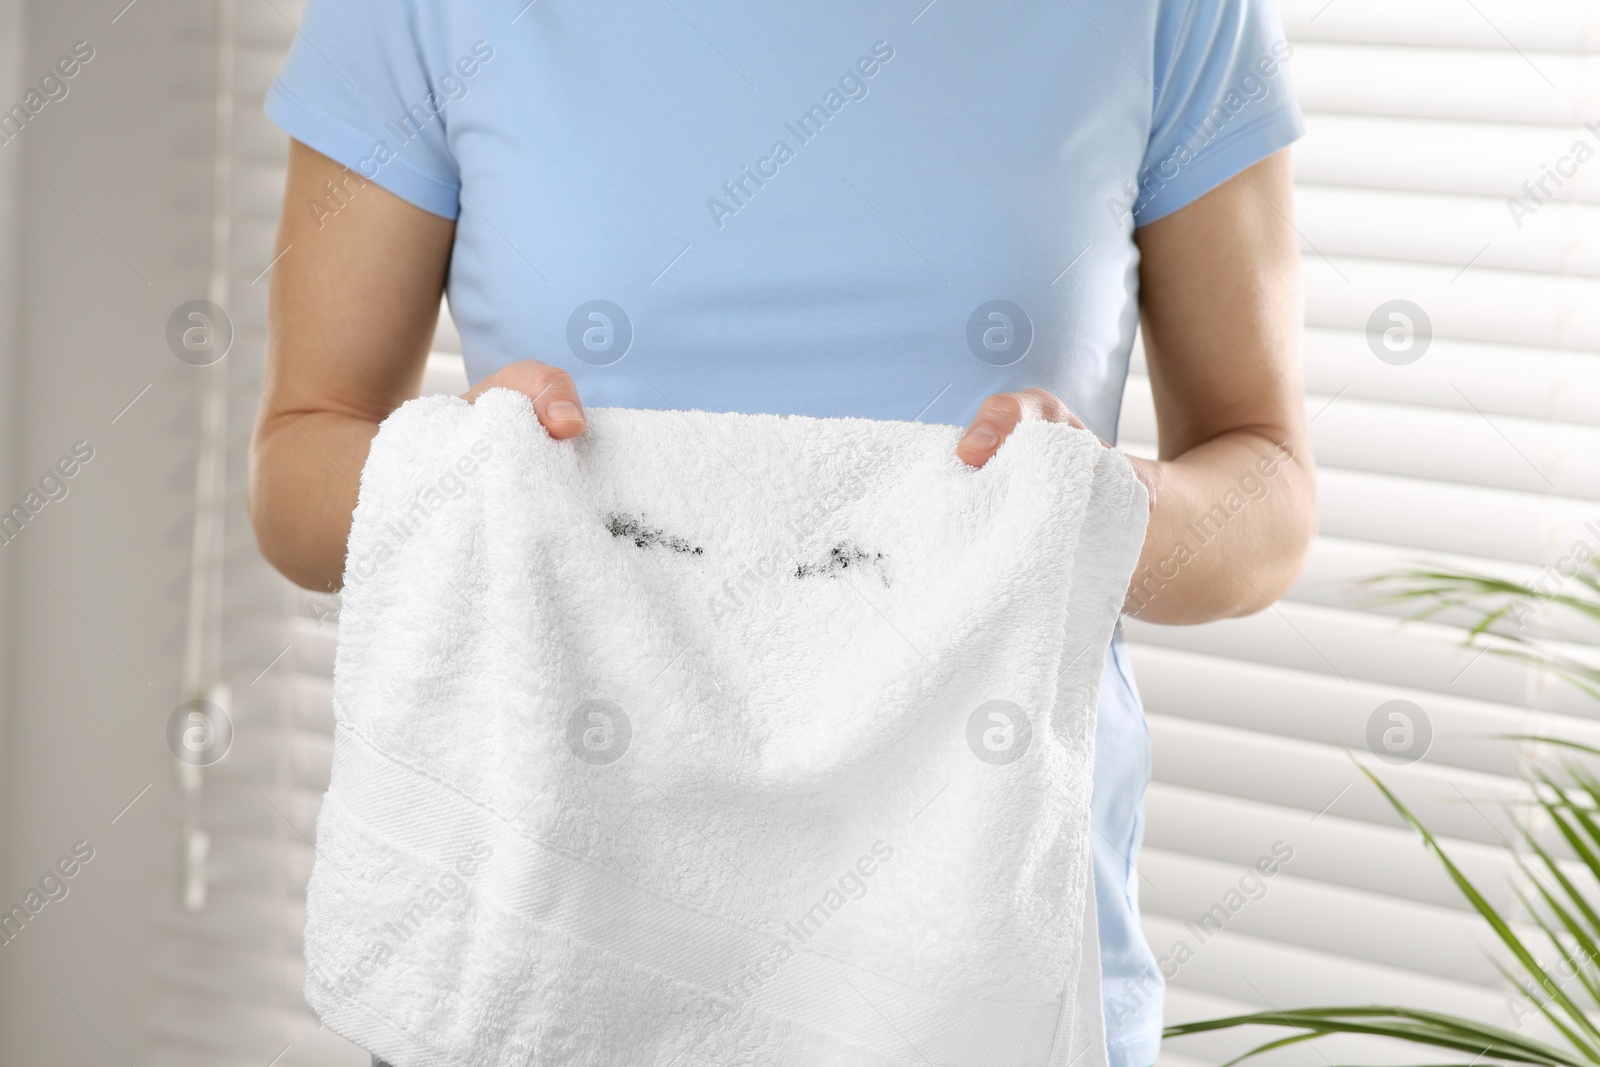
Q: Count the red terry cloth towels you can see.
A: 0